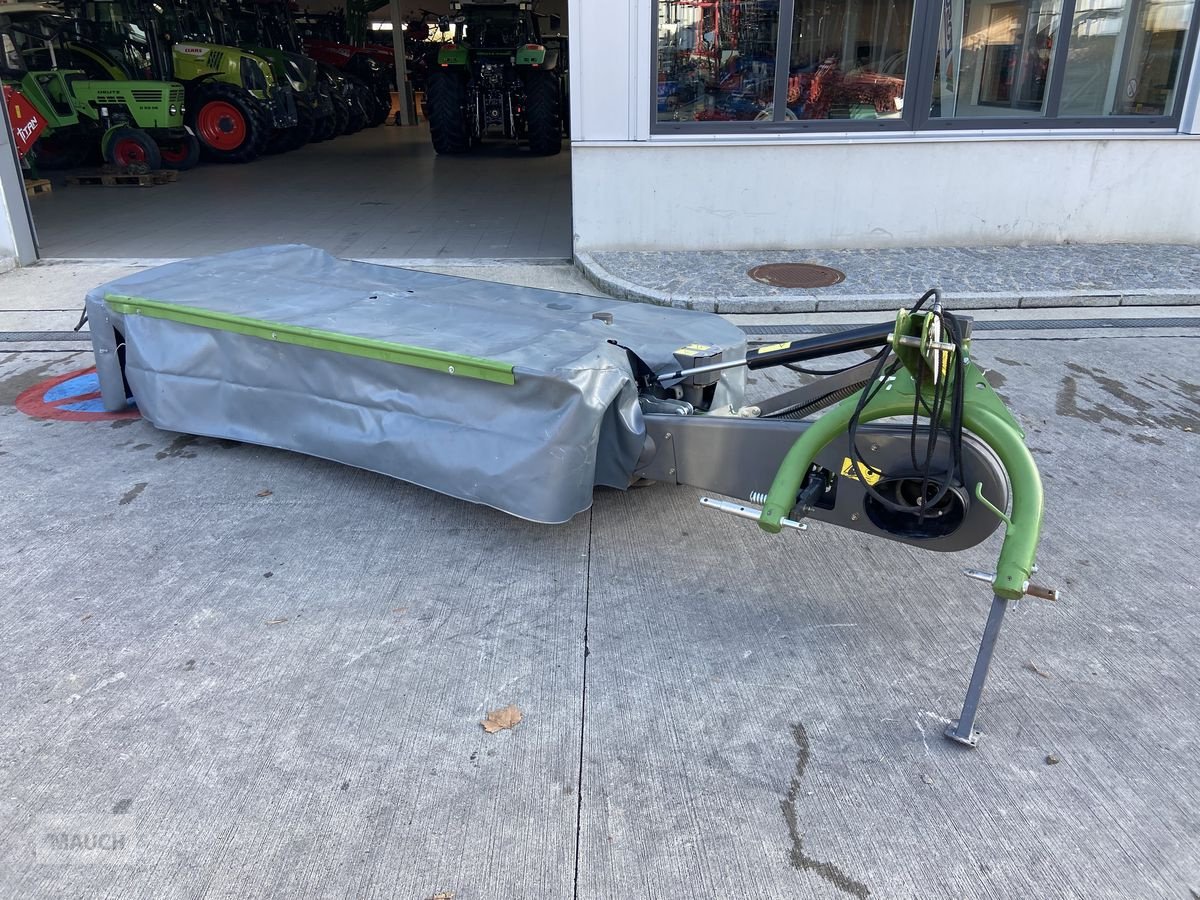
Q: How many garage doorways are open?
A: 1